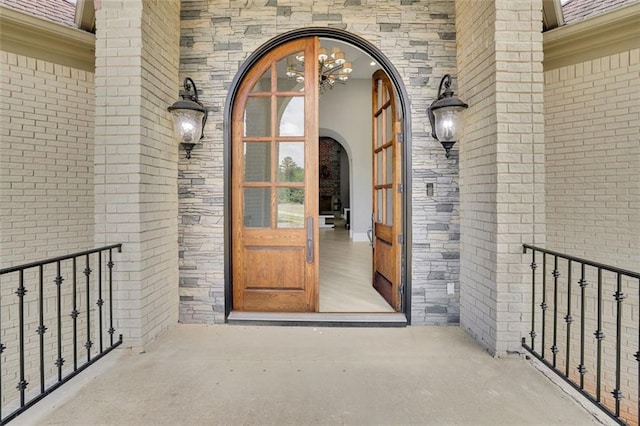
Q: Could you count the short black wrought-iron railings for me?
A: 2